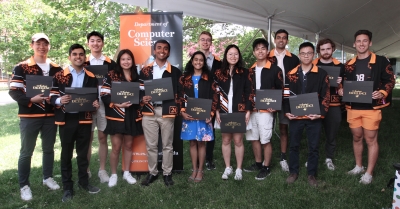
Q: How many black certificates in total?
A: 11